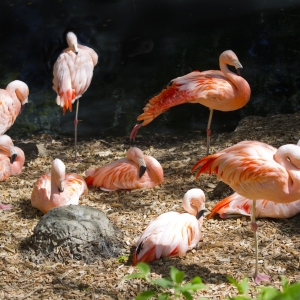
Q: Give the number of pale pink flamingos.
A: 9